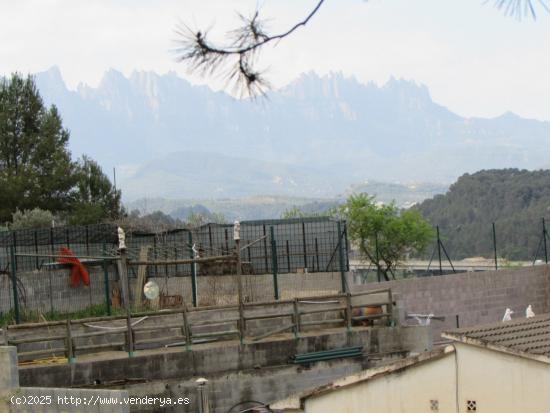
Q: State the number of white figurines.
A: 4